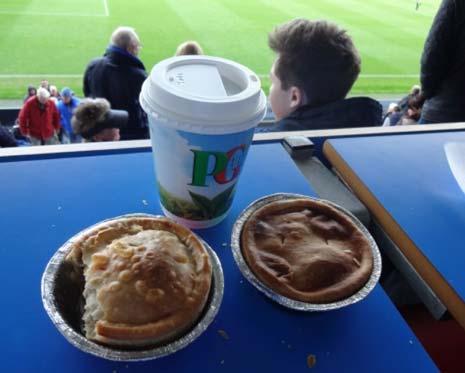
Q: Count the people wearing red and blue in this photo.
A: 2